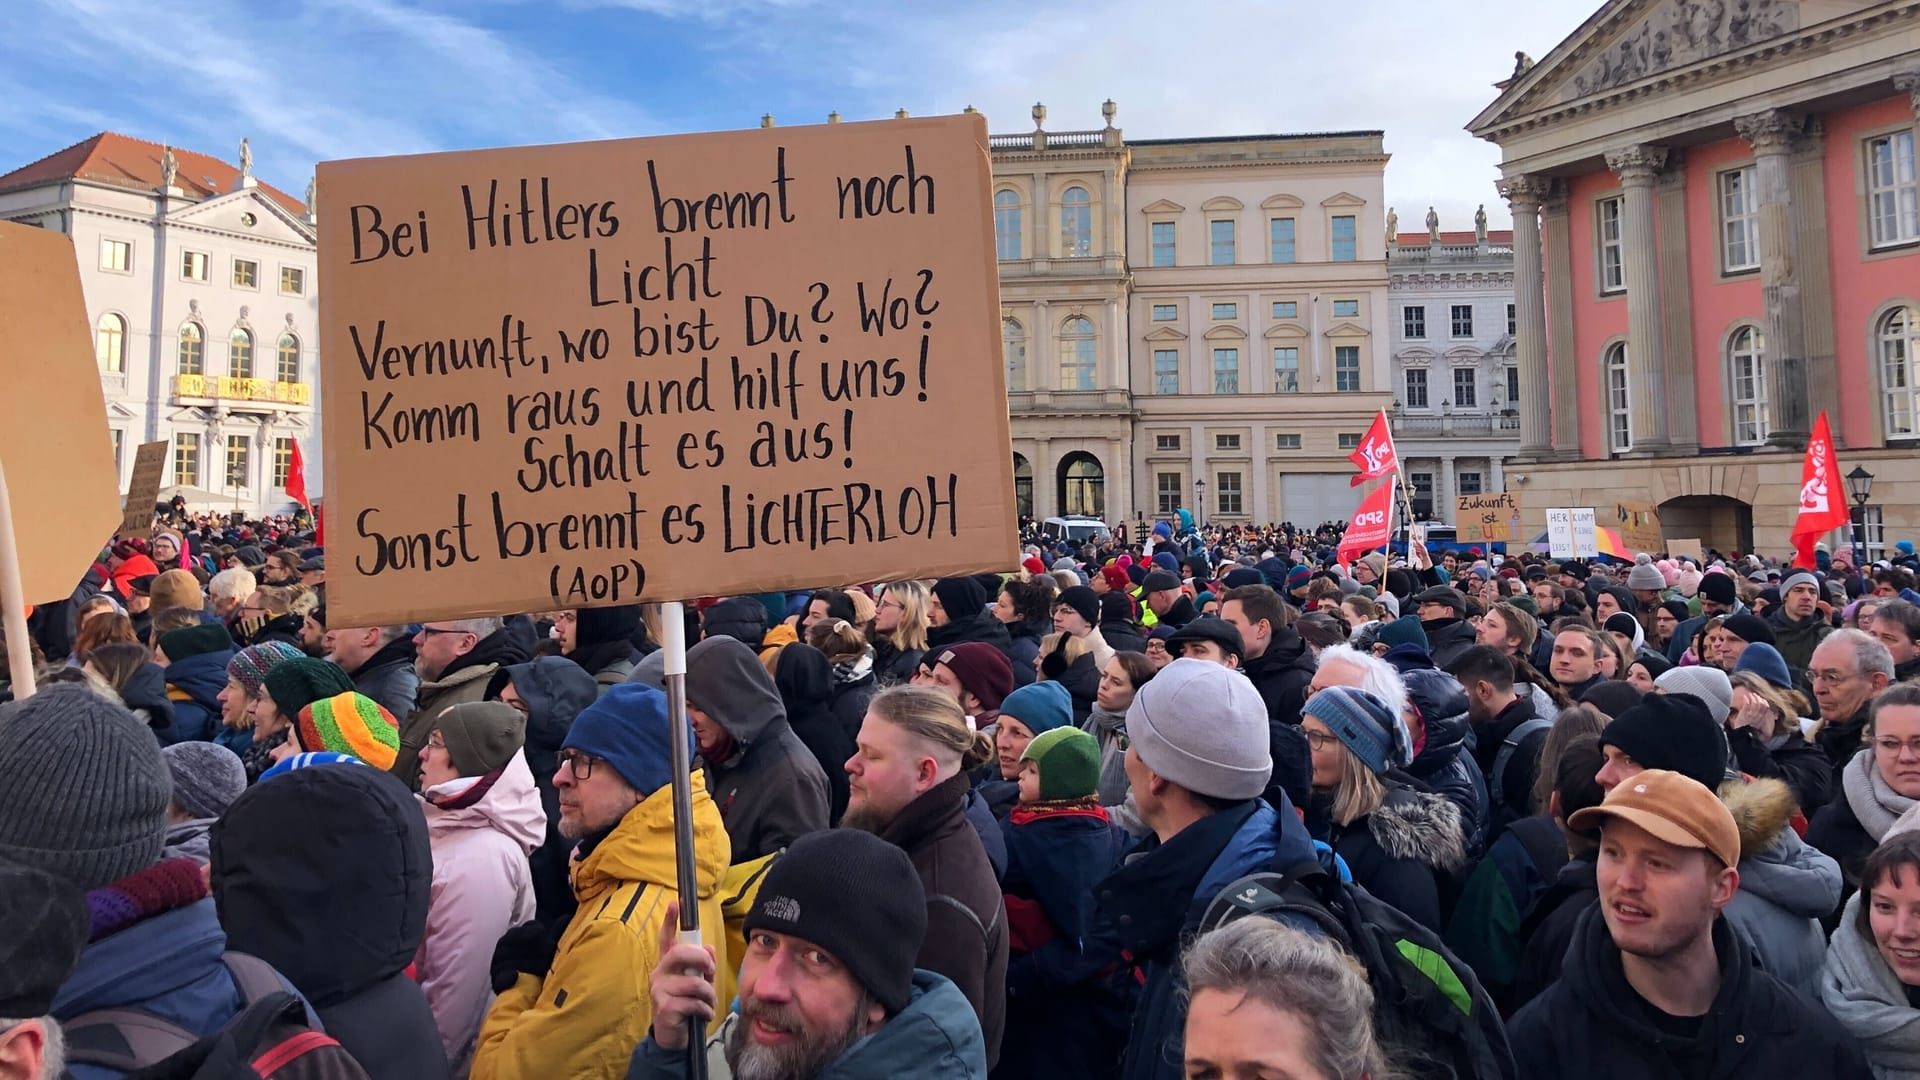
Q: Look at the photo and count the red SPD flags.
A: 2